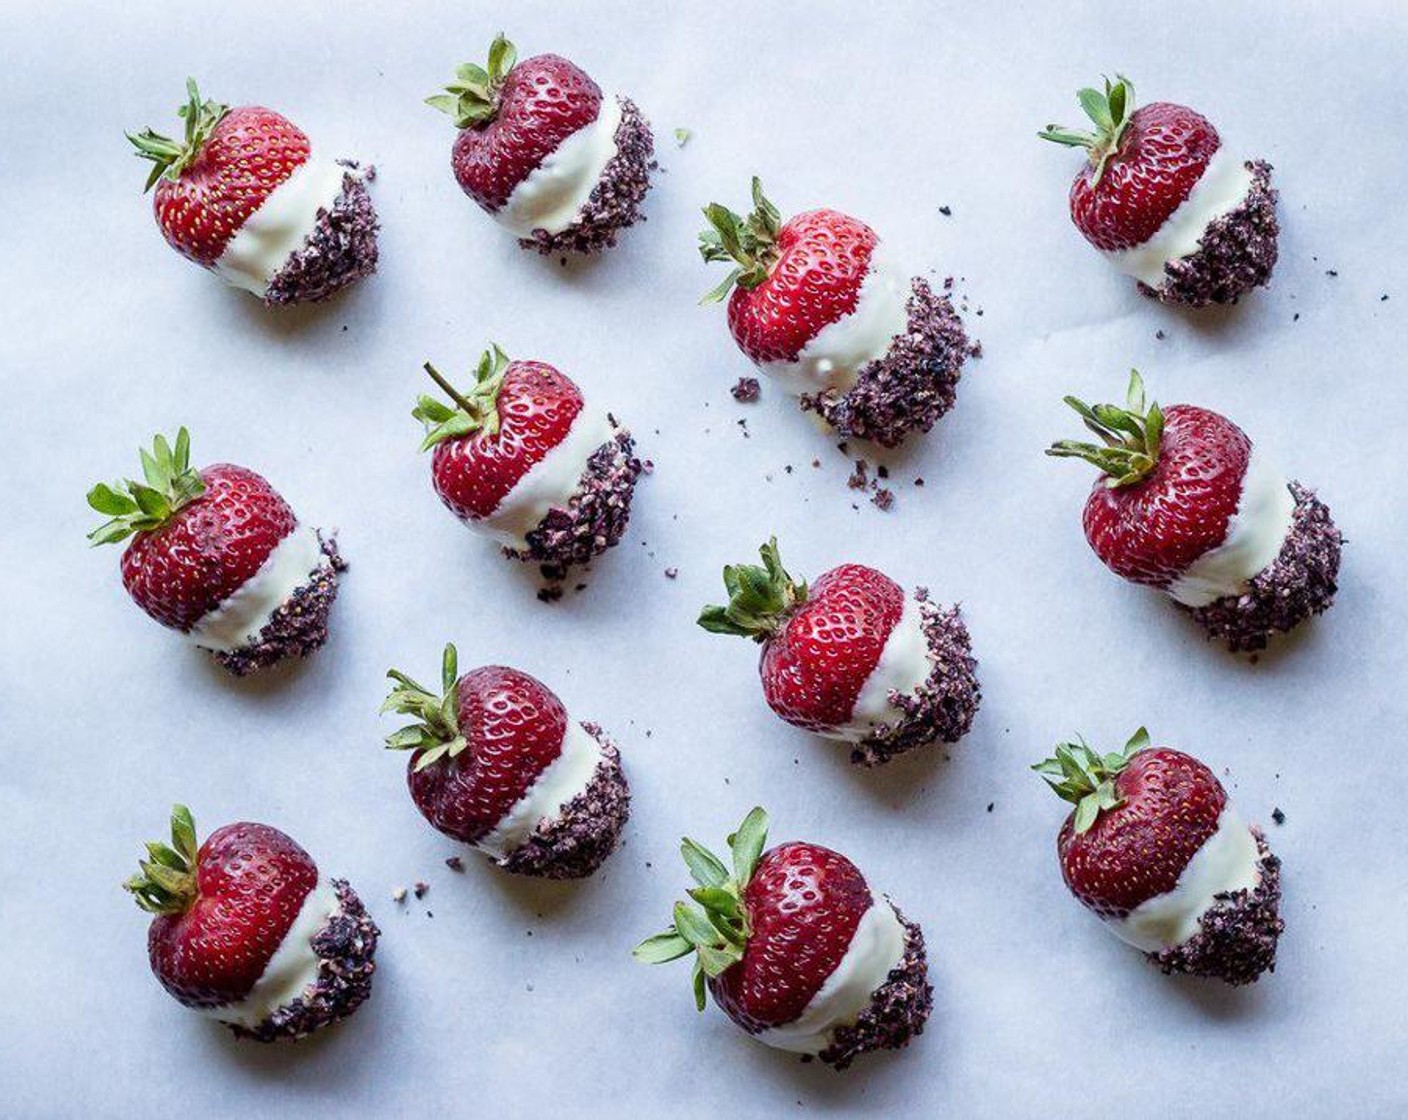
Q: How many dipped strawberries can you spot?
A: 12